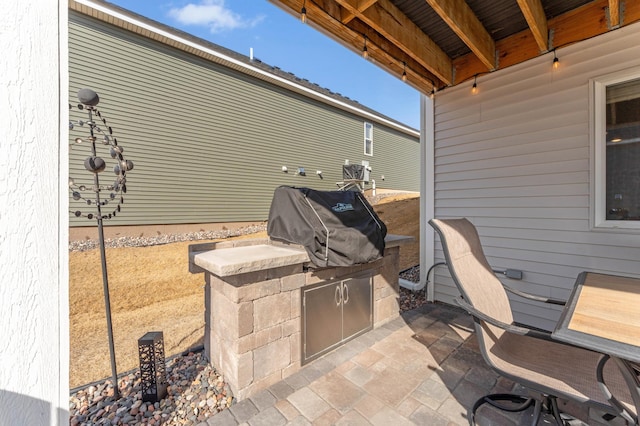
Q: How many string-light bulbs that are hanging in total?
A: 6